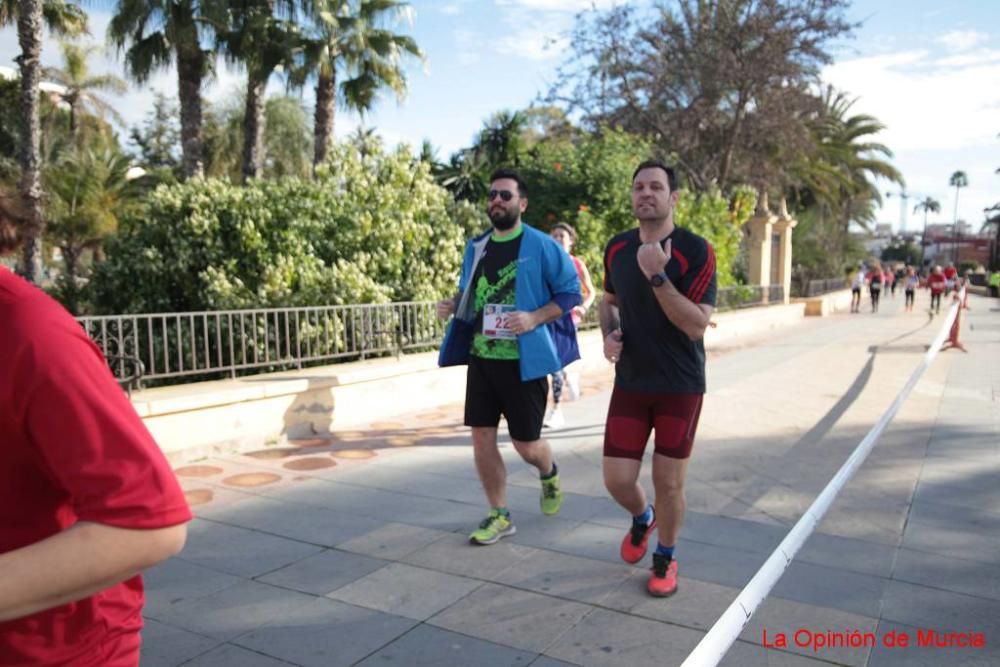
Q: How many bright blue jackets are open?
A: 1